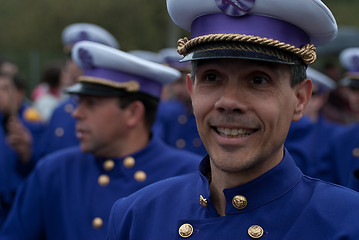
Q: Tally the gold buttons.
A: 9